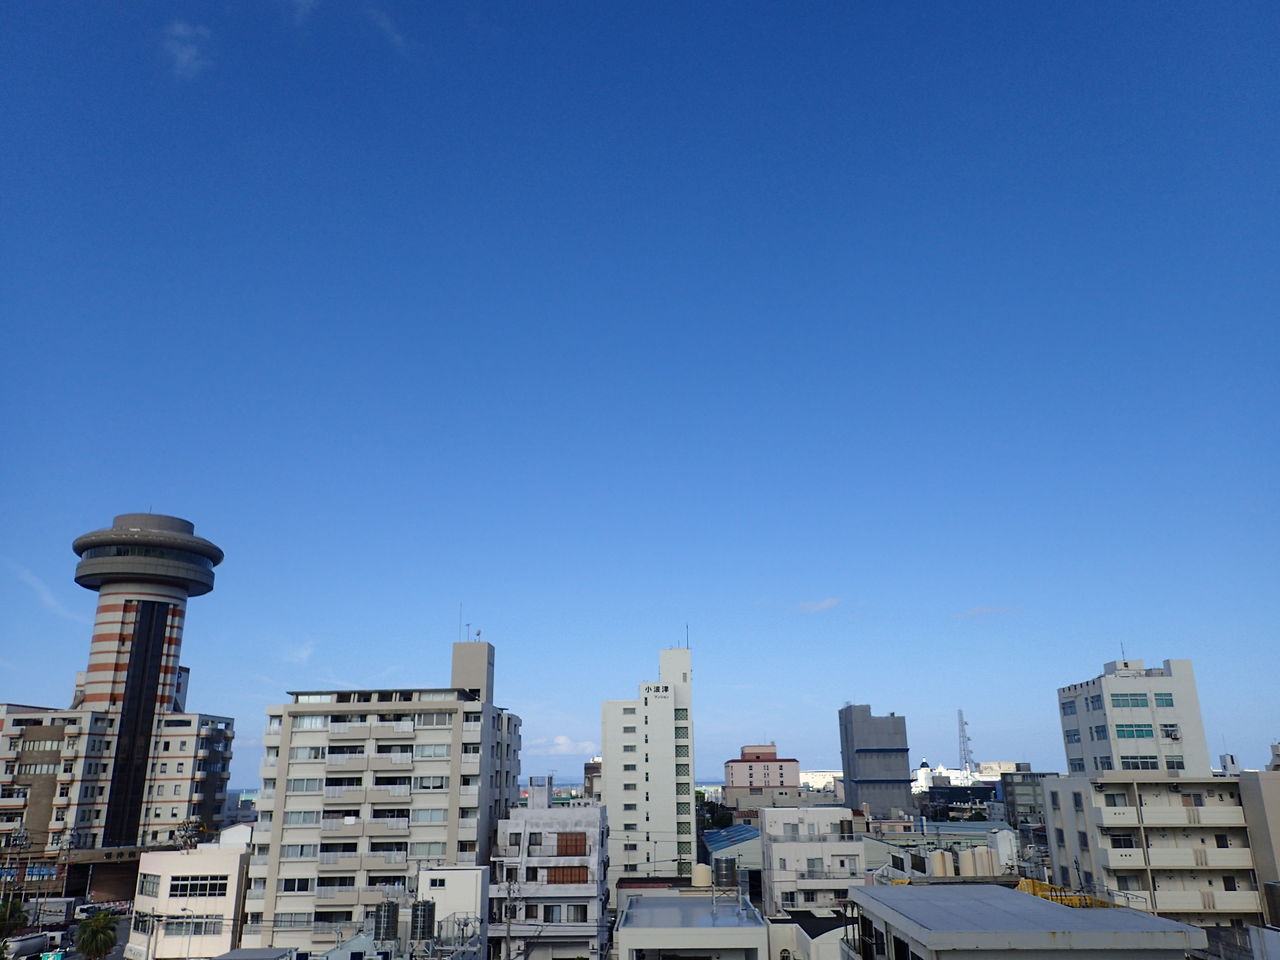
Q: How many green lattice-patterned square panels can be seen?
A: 9